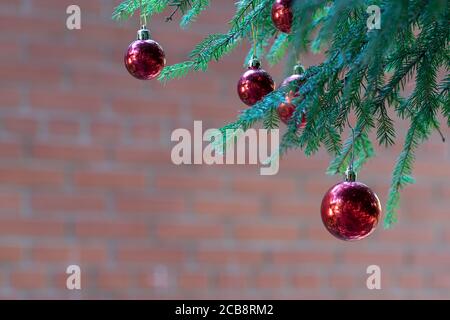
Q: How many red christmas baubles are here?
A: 5